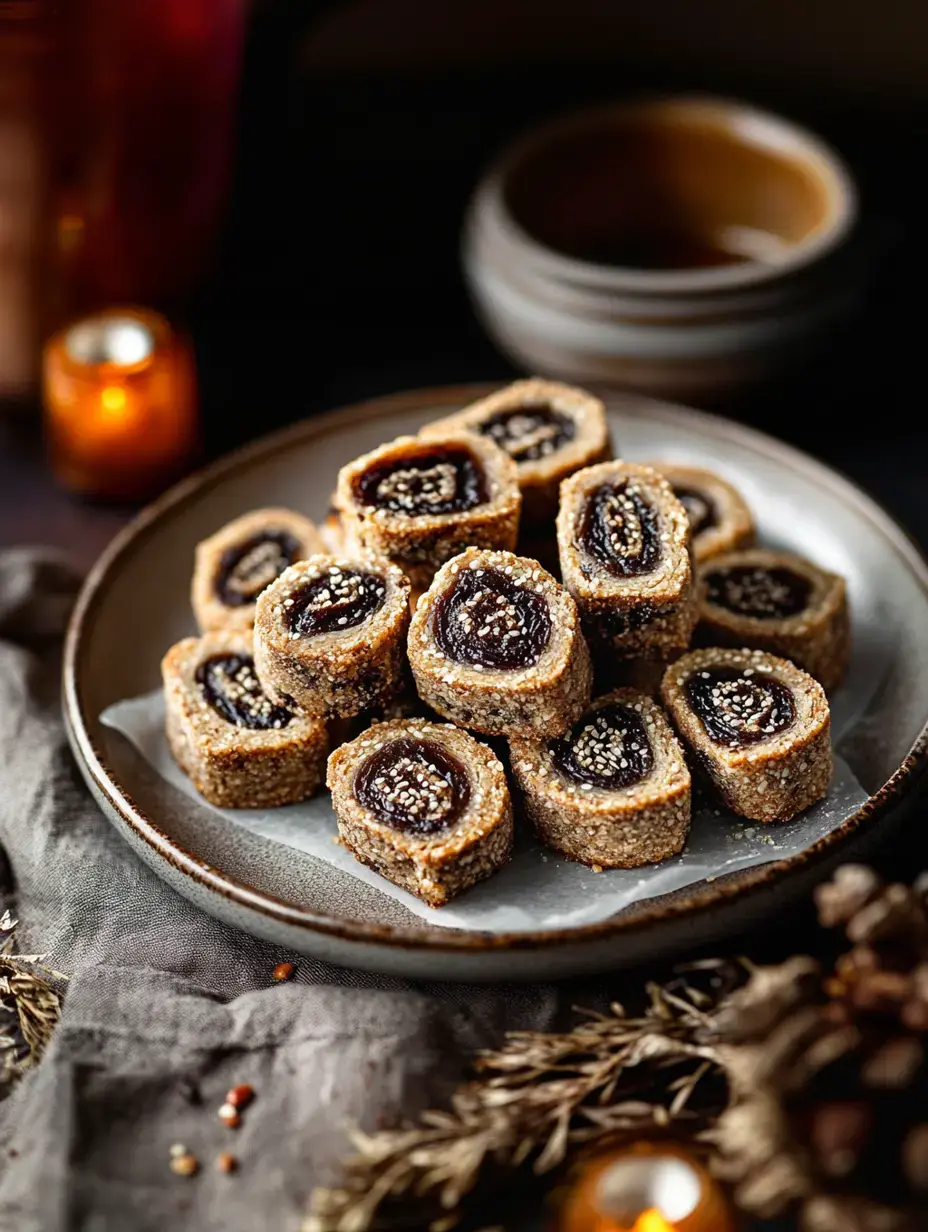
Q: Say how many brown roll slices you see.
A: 12